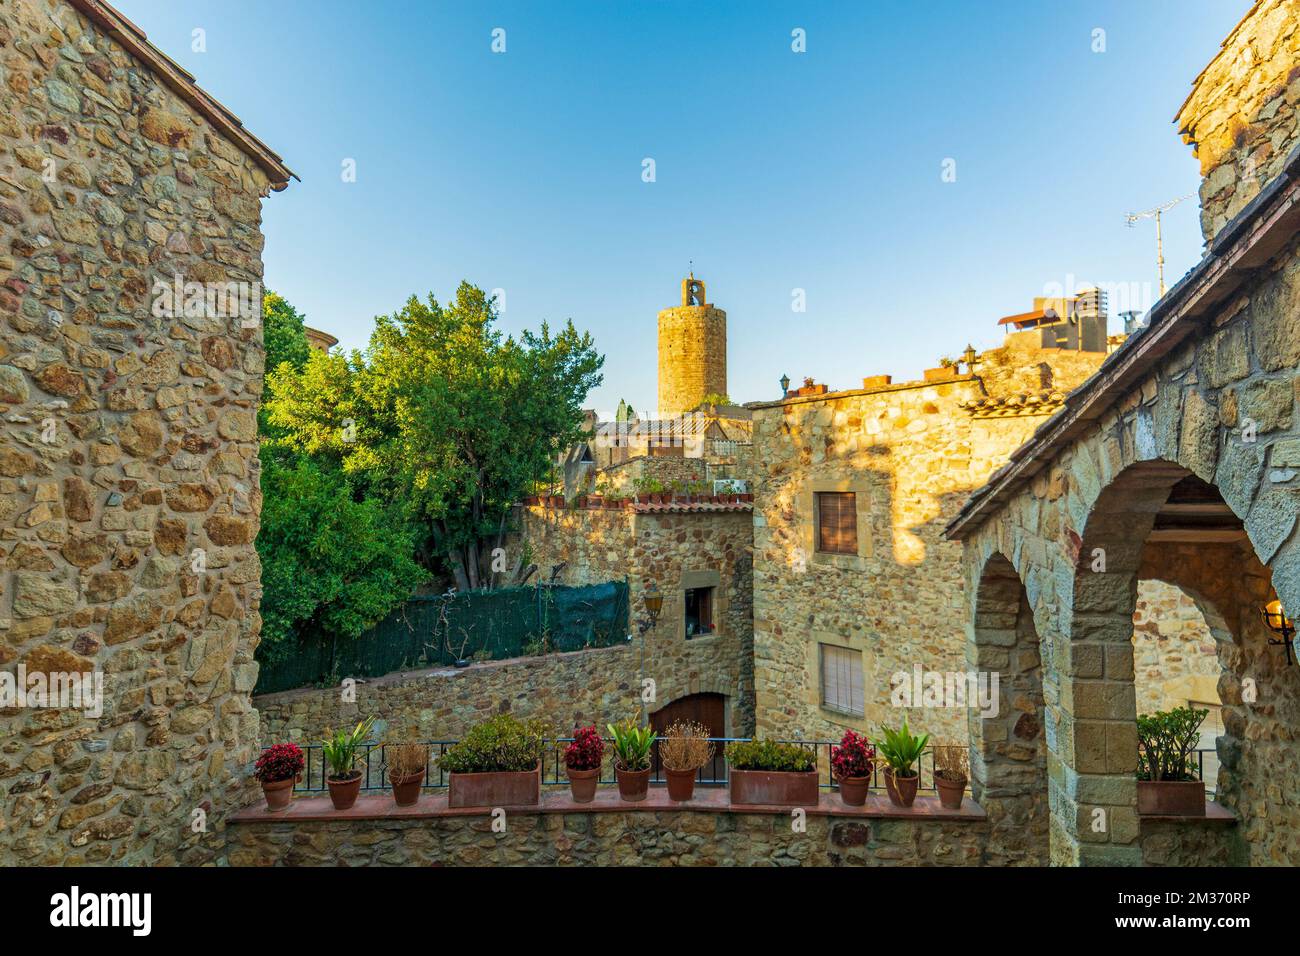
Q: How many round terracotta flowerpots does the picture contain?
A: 9